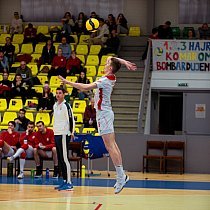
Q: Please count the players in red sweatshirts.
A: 3